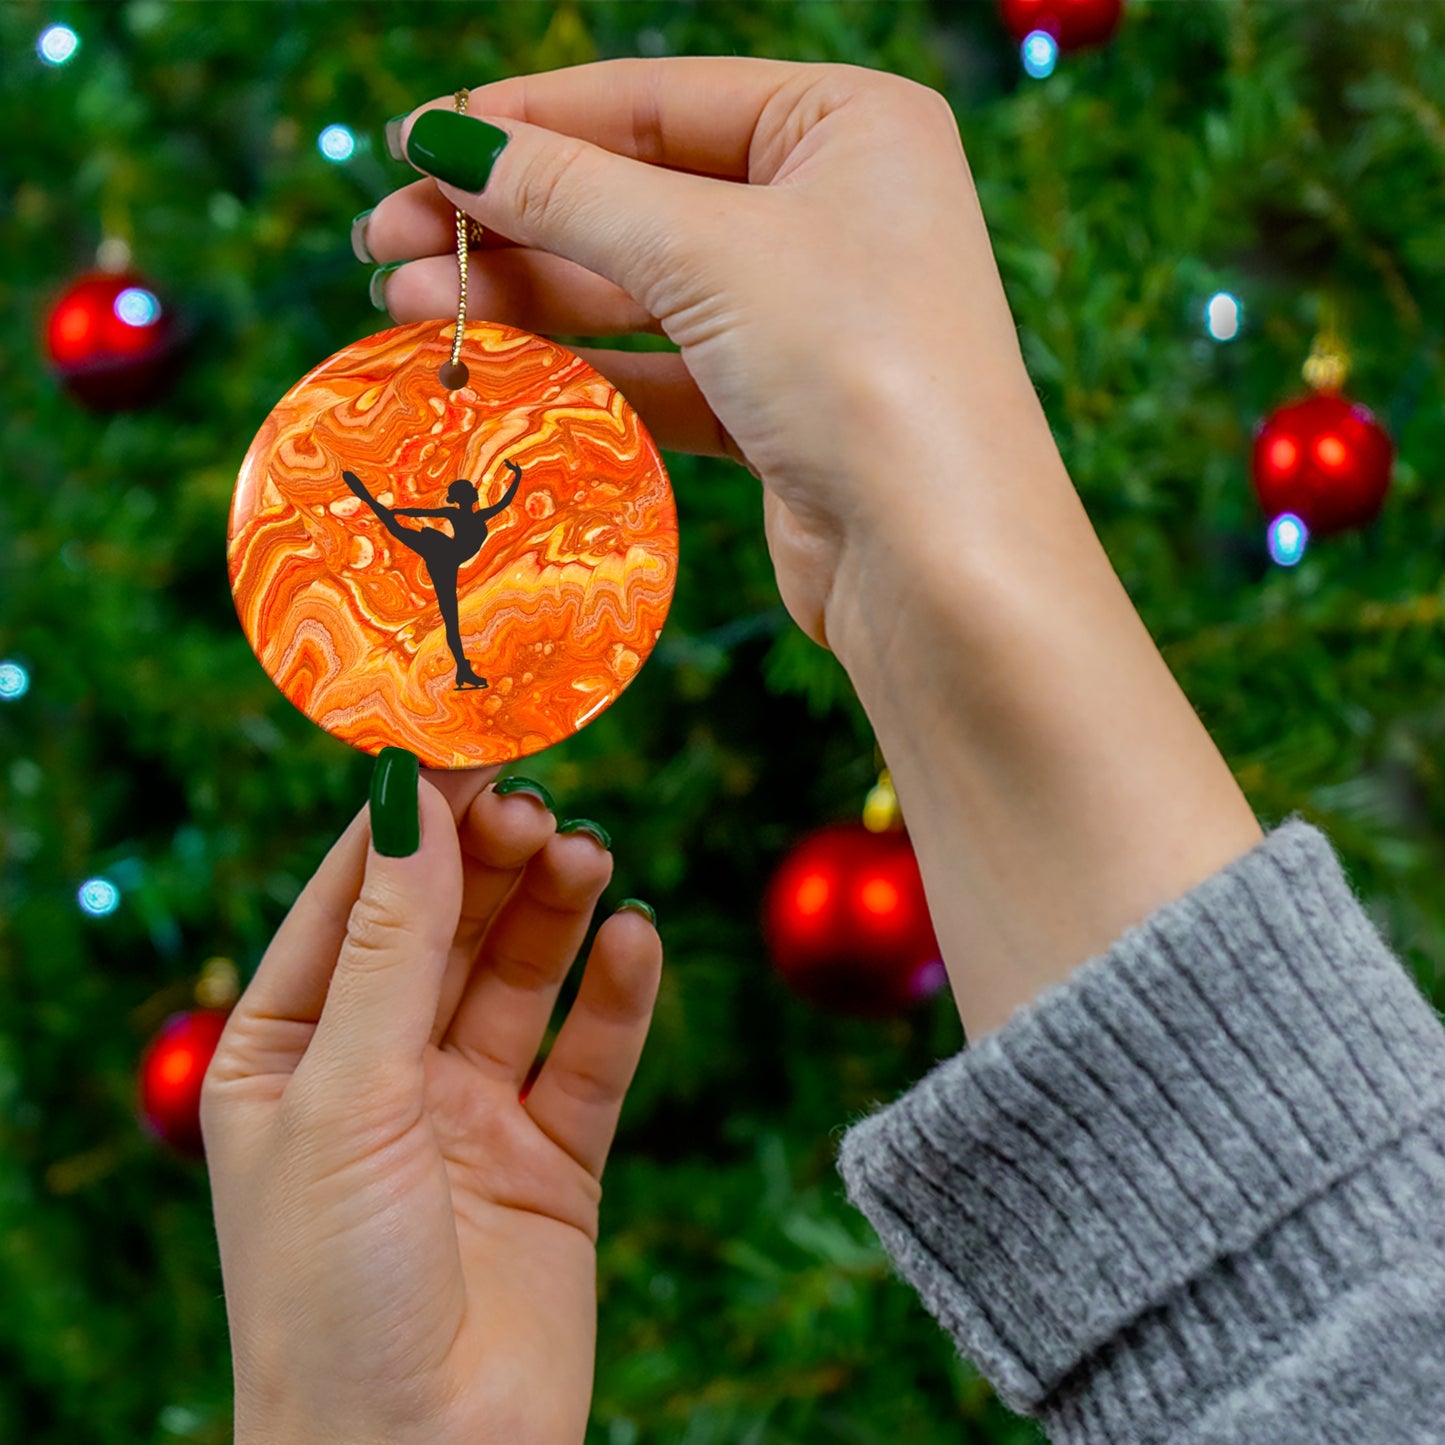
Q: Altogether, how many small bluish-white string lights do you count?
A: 8